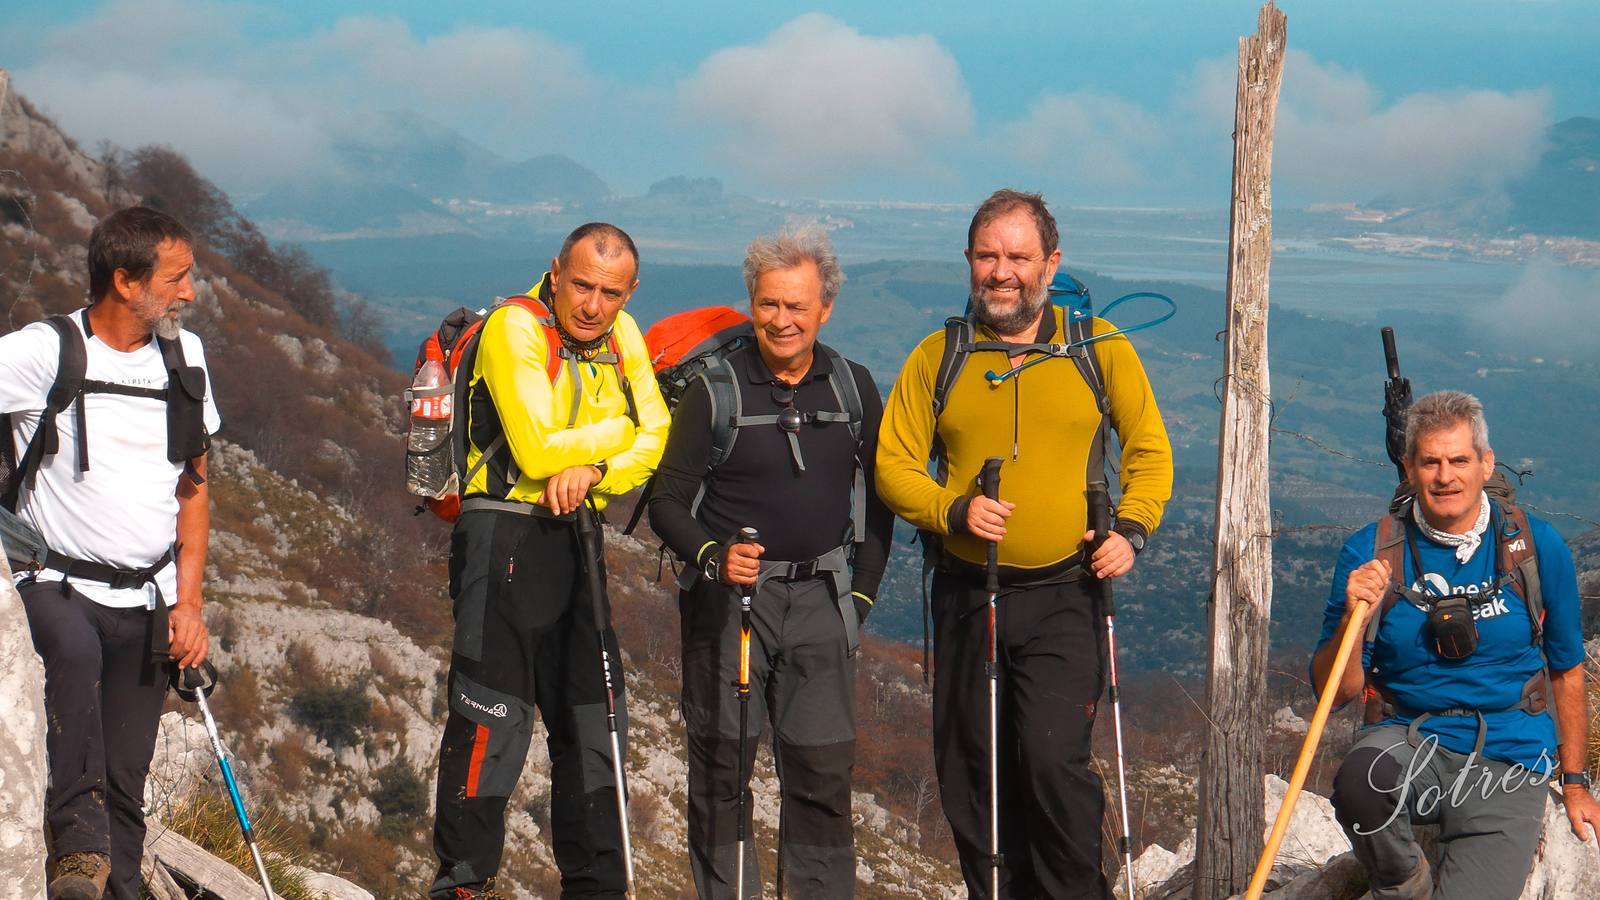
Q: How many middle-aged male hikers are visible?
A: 5